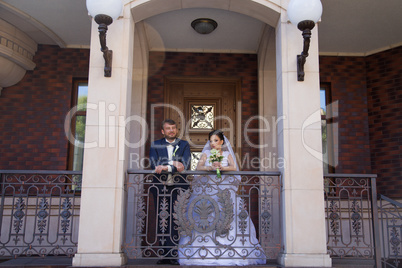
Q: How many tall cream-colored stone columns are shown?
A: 2